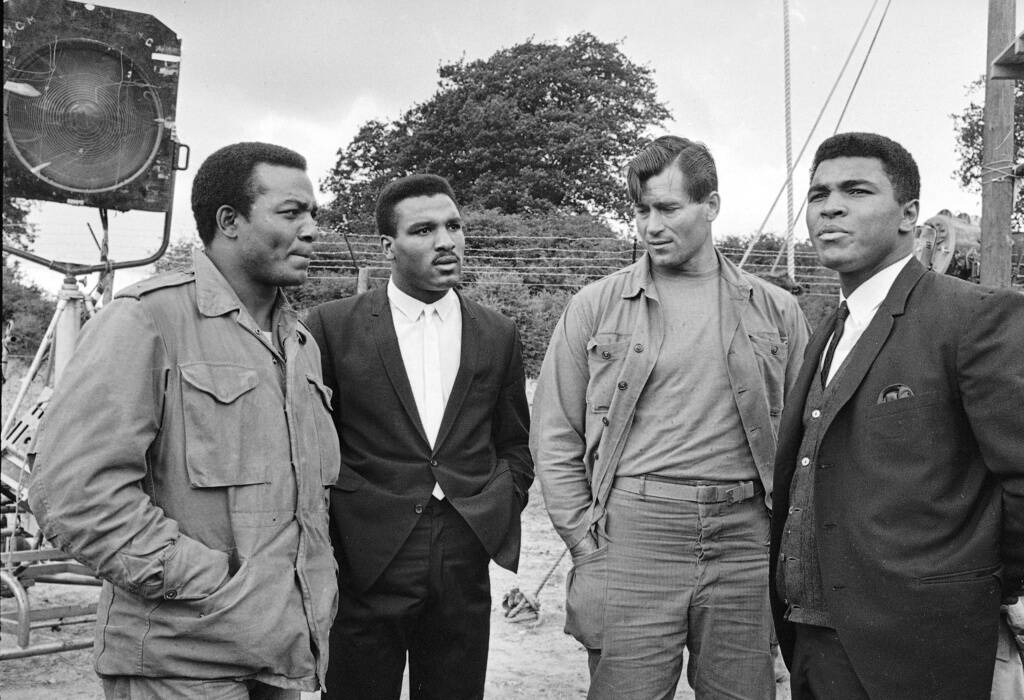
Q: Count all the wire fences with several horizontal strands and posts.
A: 1